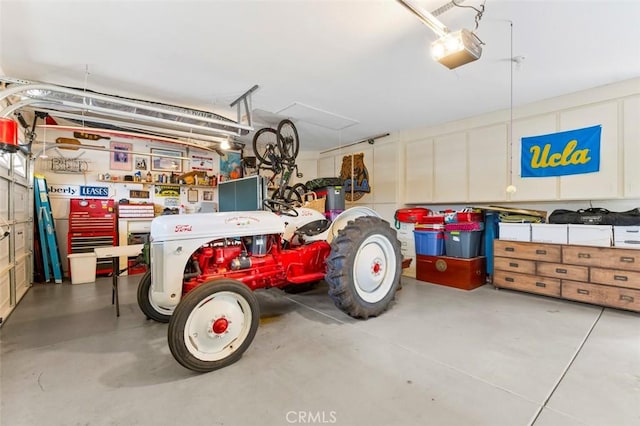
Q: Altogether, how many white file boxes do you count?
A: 4